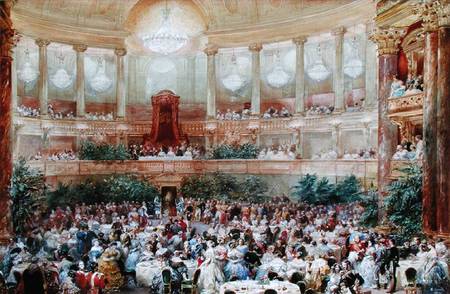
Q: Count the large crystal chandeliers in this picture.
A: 8